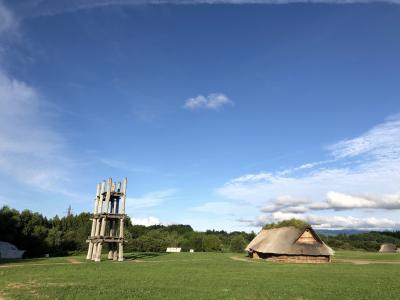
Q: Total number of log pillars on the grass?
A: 6